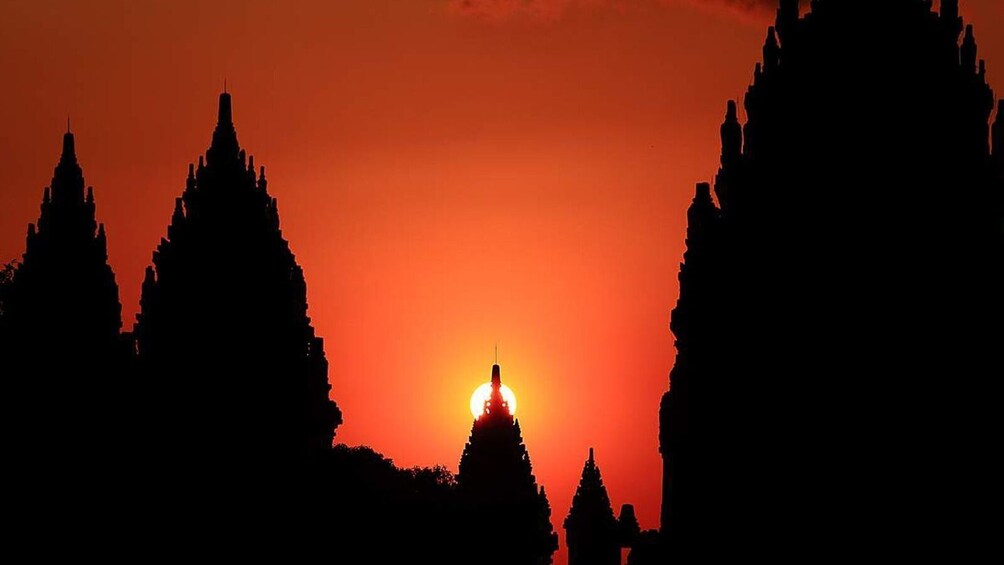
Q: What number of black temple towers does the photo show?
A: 5